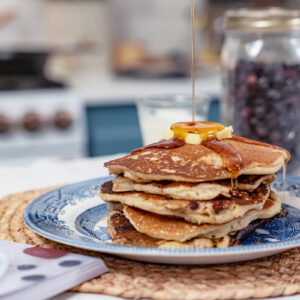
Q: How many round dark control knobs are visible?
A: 3